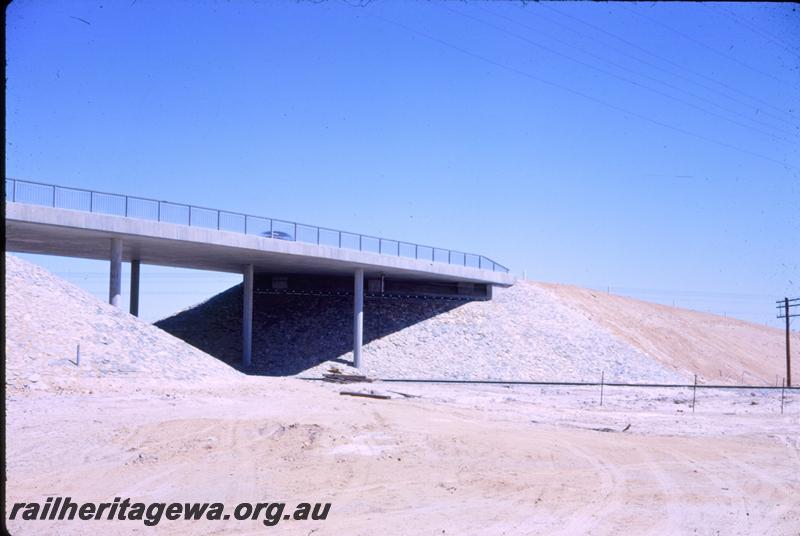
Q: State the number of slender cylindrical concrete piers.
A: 4